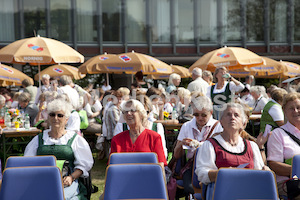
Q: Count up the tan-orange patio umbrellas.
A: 9